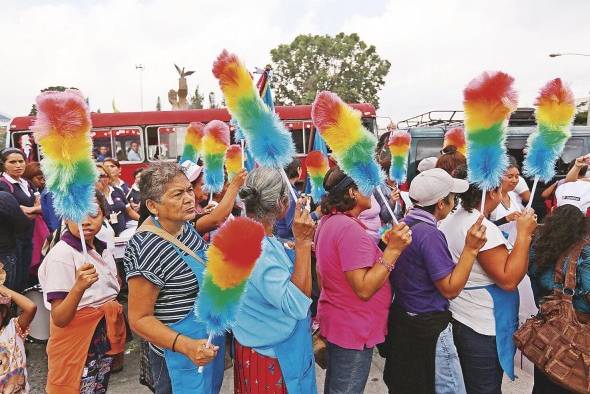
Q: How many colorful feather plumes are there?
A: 12